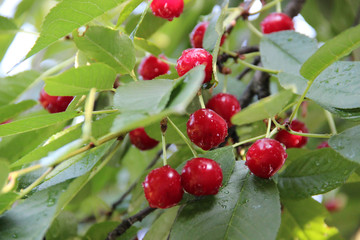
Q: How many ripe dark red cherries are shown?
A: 13